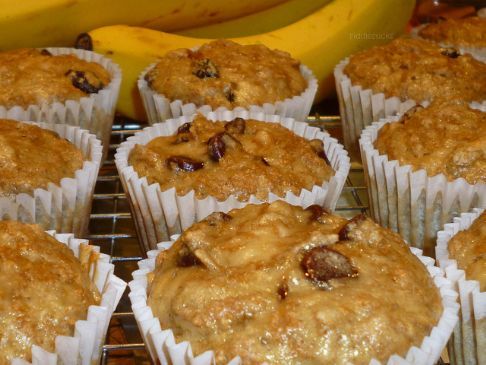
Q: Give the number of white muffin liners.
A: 10